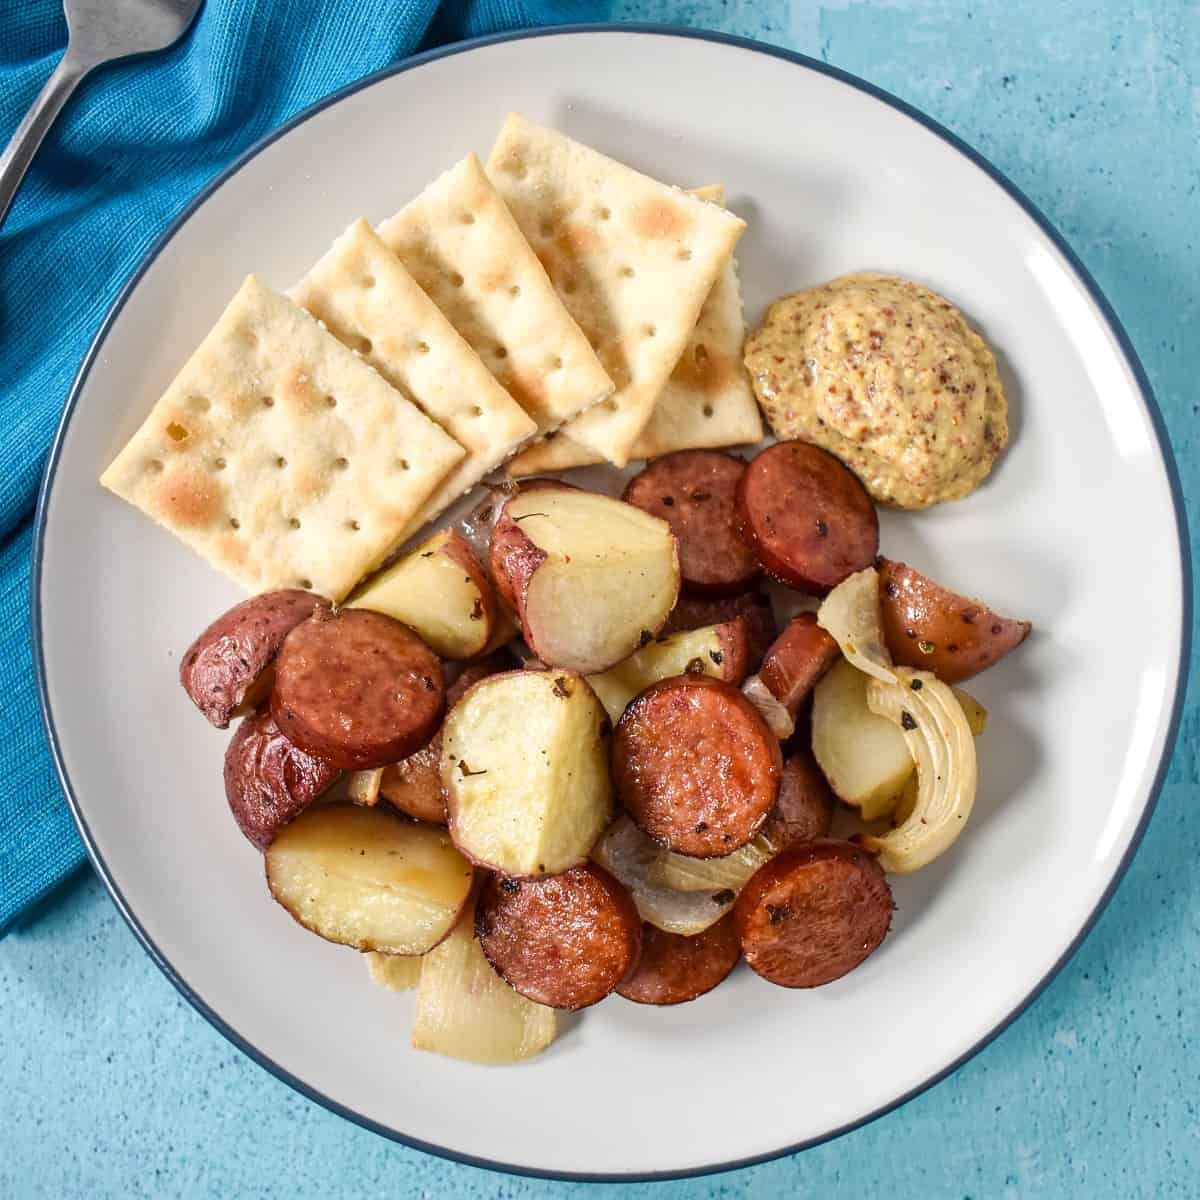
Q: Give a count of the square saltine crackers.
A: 5